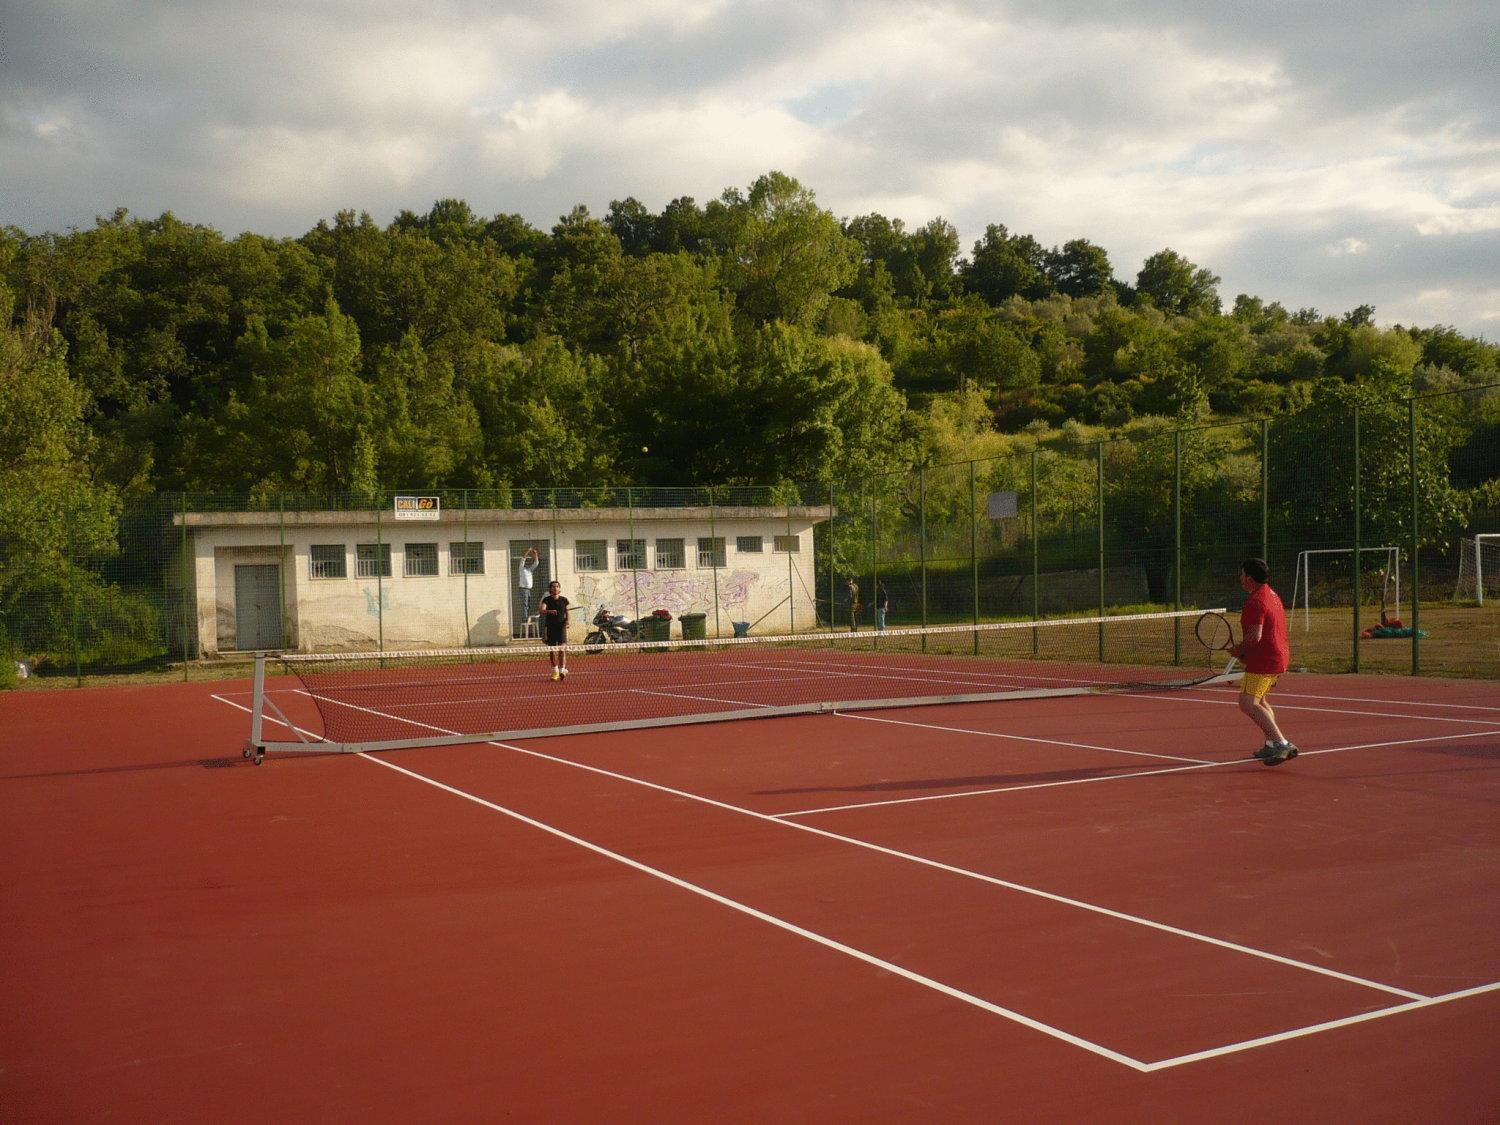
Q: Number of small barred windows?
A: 10